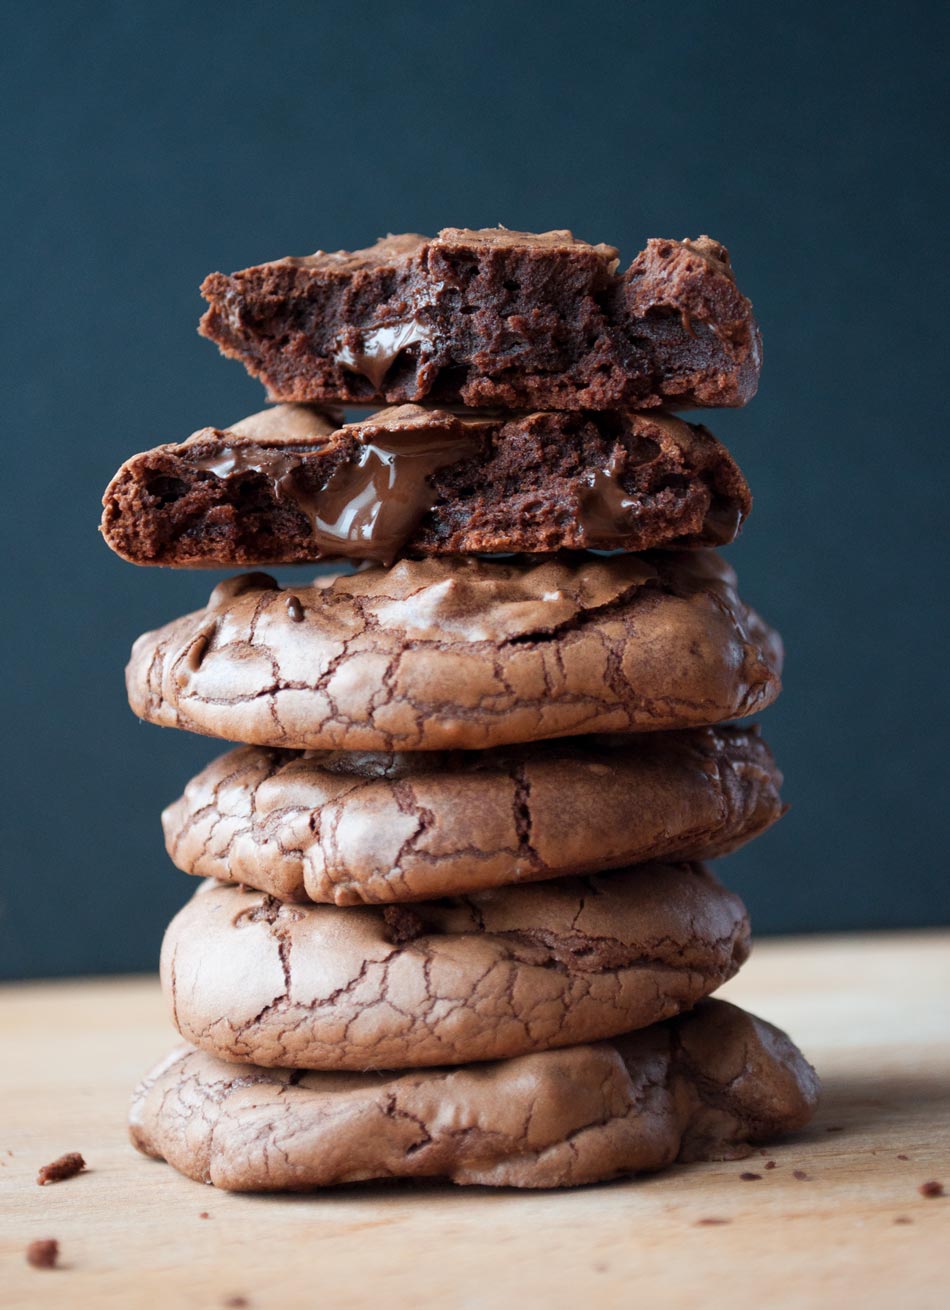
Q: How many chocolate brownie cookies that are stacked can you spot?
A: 6